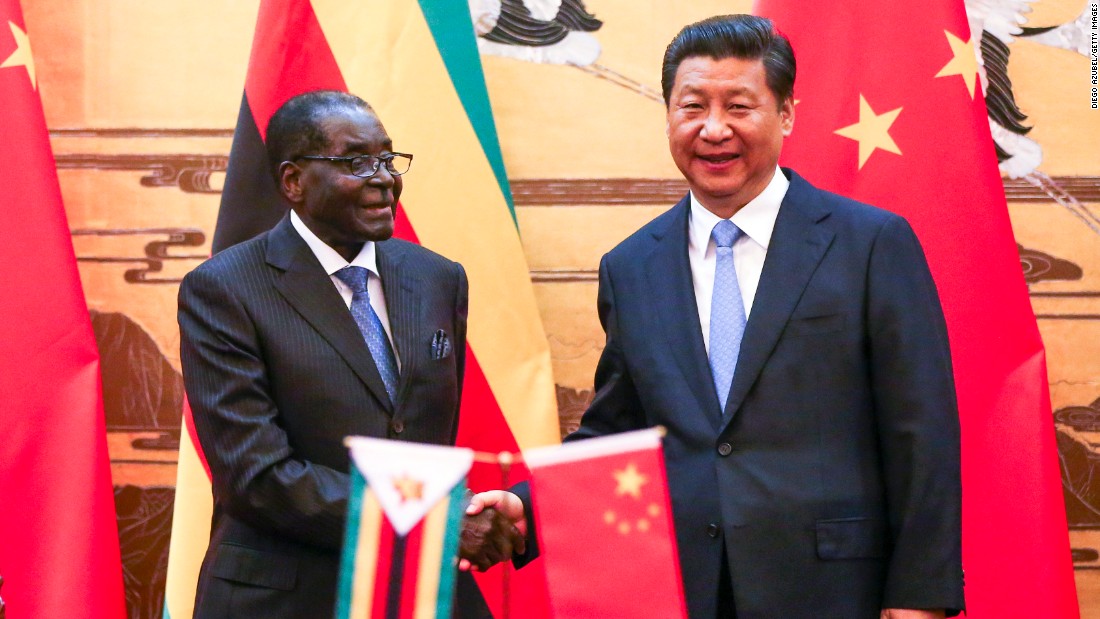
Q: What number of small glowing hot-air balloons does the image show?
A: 0